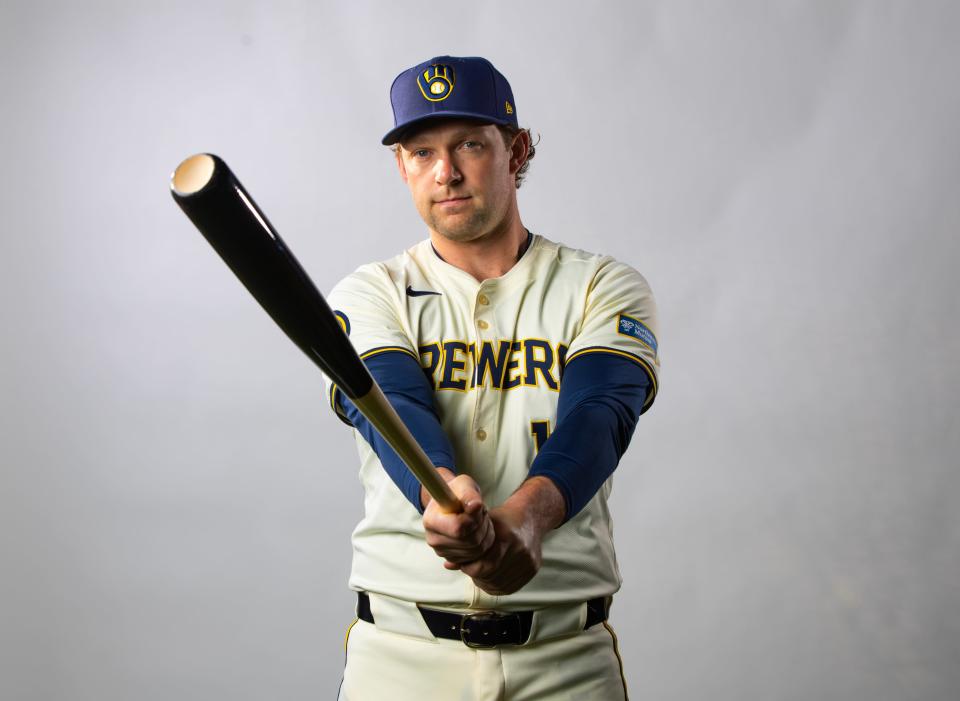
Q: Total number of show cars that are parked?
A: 0